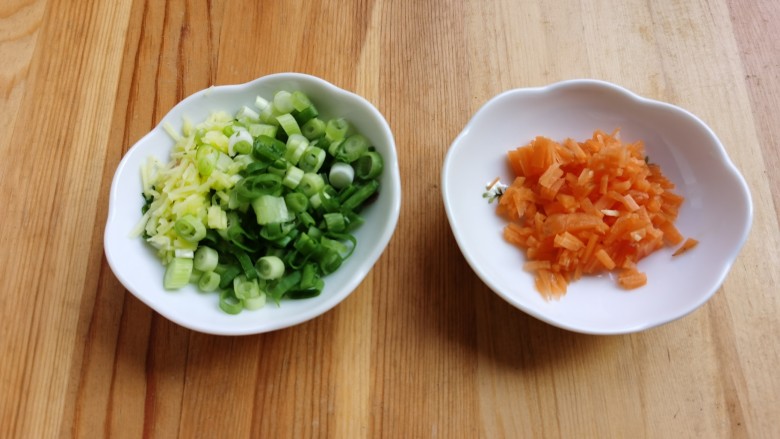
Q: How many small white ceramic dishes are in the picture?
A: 2